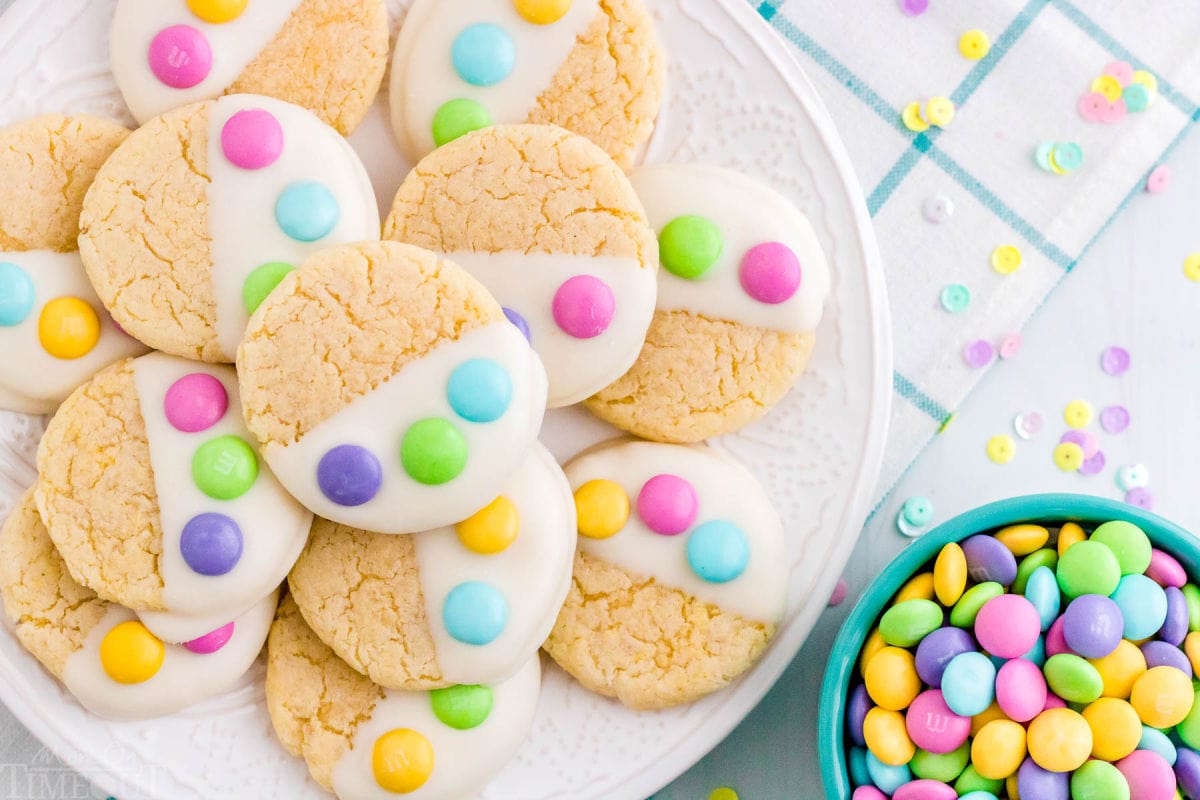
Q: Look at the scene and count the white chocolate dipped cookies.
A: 12